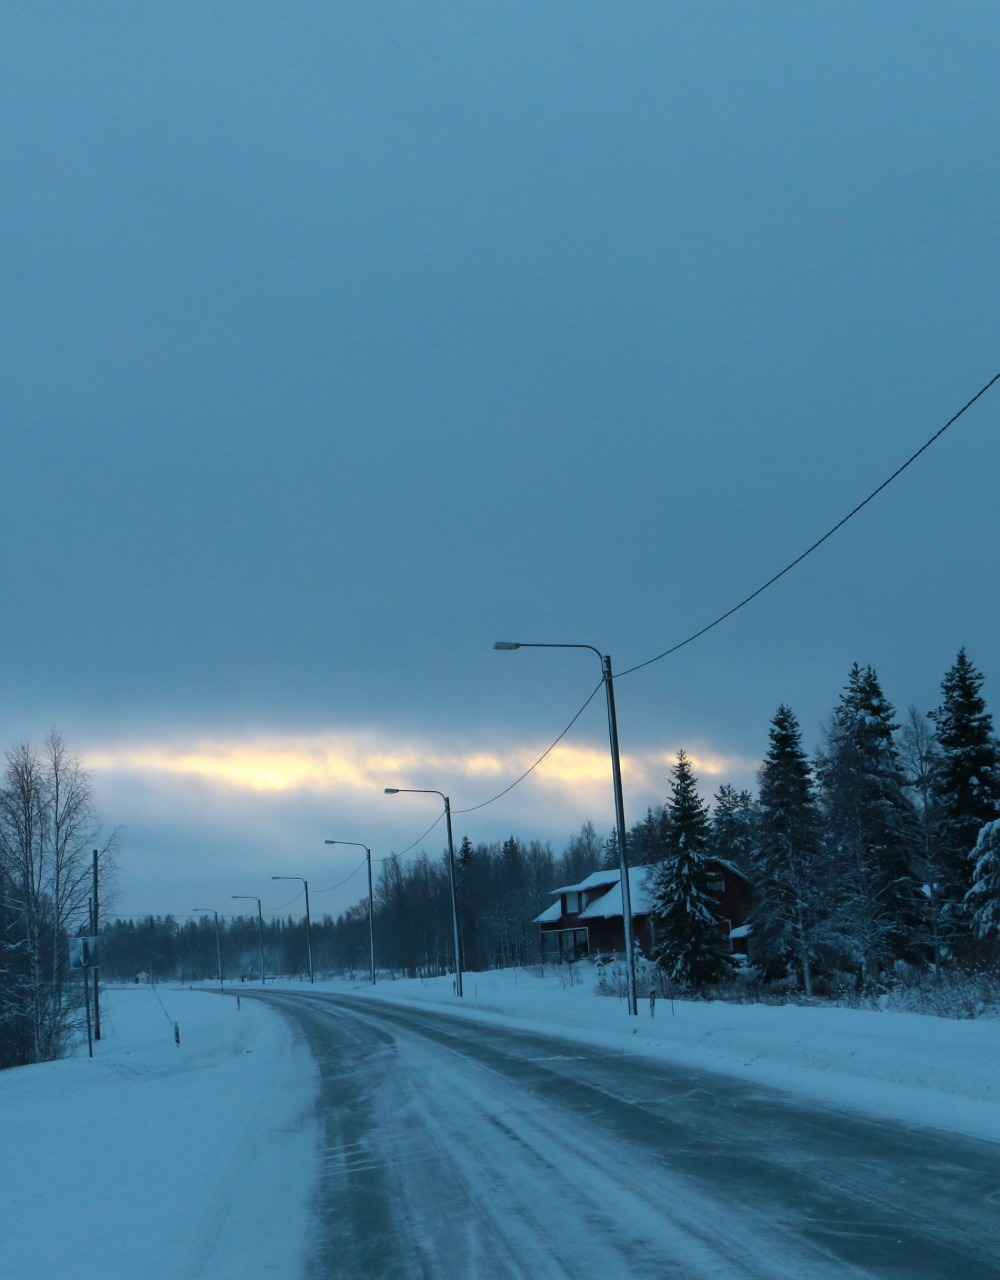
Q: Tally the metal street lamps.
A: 6